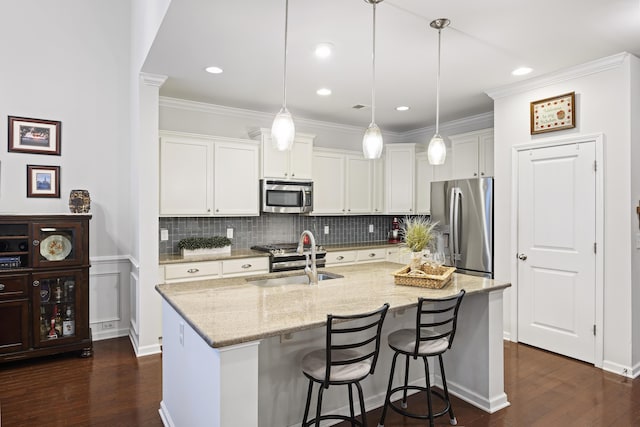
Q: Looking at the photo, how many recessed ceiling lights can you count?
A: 5